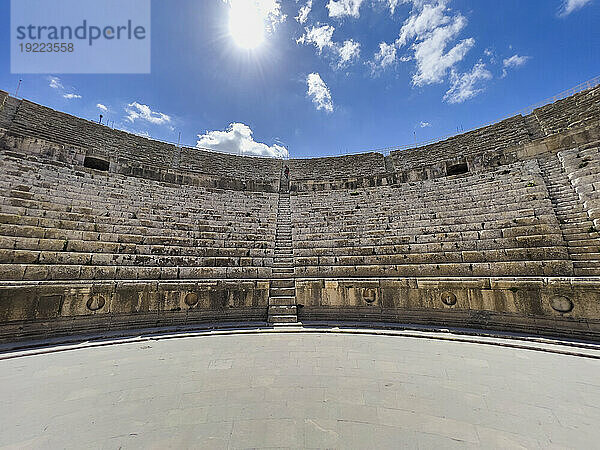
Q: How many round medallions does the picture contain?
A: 5